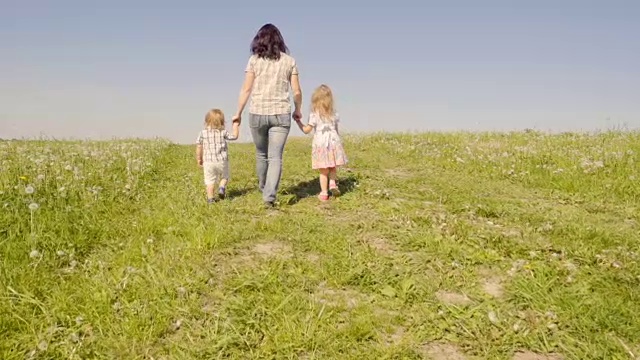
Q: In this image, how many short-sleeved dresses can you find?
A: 1